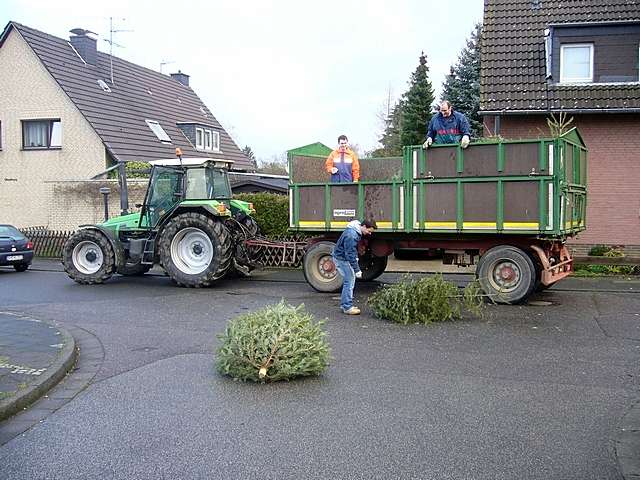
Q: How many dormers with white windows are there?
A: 2